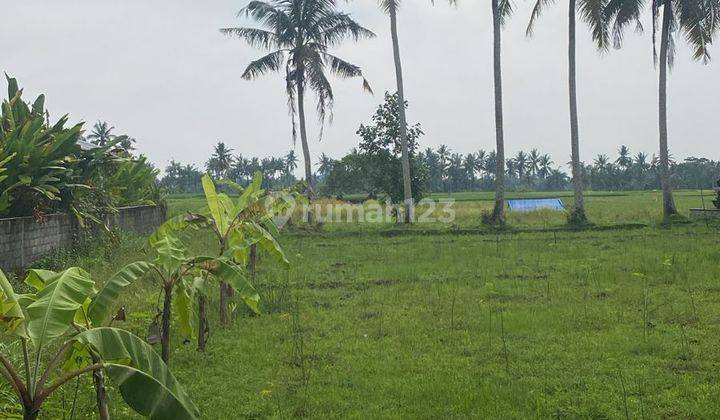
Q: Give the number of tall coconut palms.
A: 5